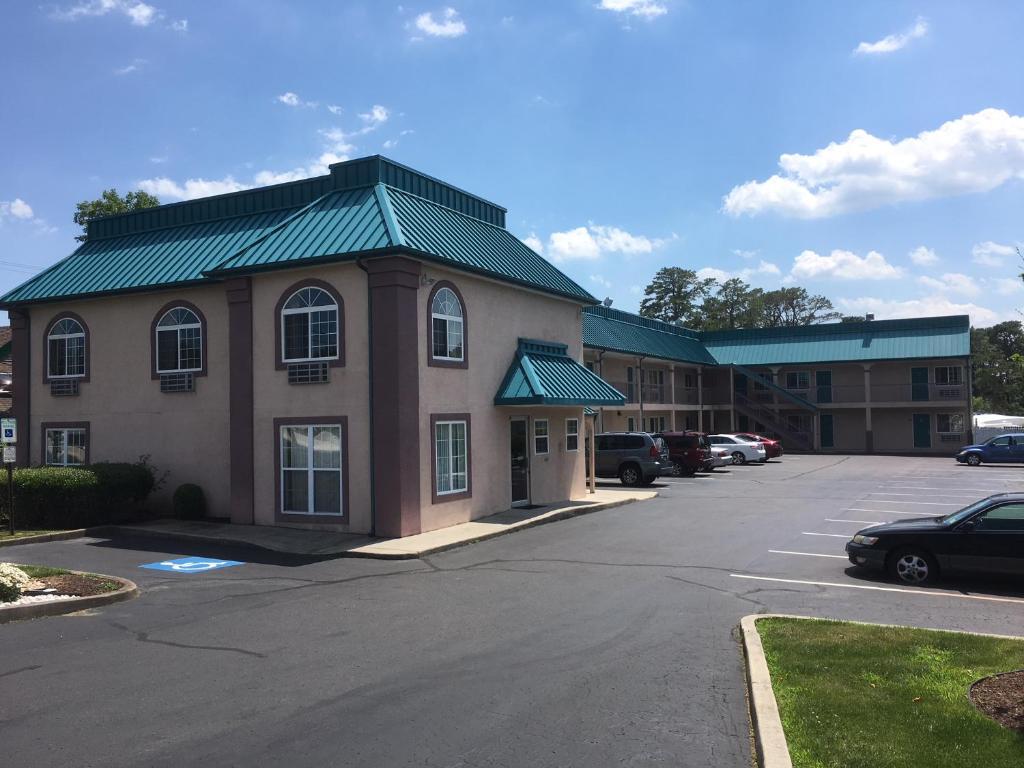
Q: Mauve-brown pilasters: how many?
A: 3